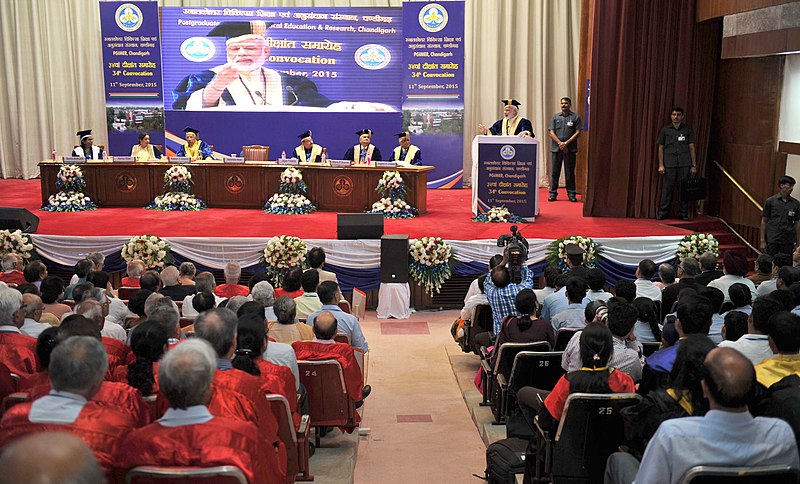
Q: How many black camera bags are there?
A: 1